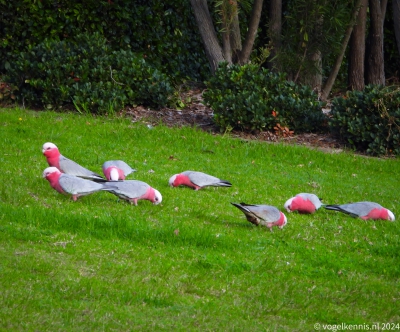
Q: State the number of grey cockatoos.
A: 8